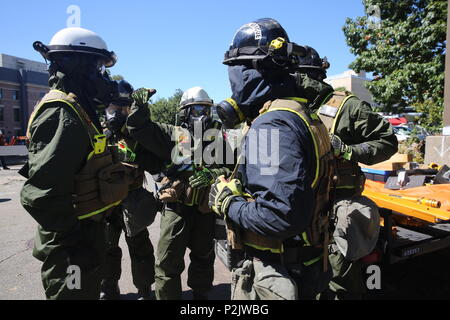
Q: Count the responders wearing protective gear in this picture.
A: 5